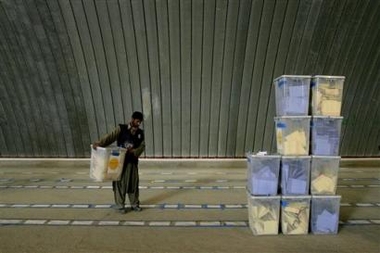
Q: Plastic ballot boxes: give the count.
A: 11